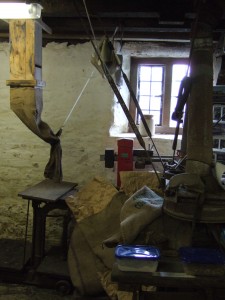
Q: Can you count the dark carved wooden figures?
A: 0